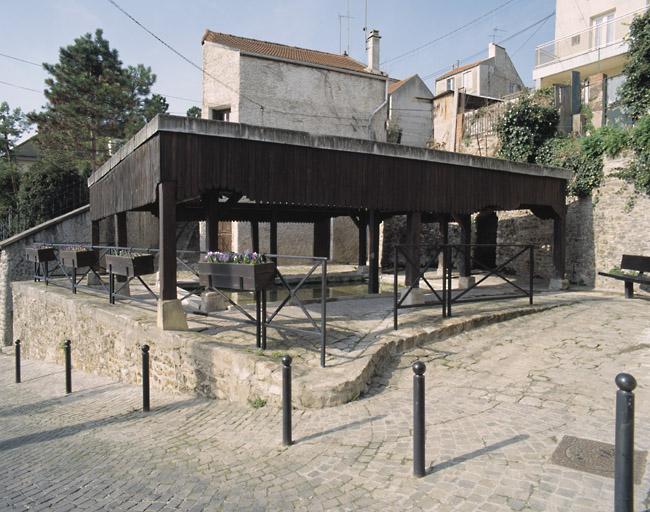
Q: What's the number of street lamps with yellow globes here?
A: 0